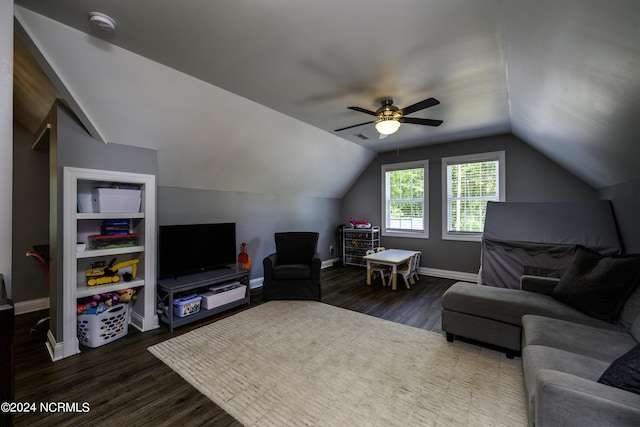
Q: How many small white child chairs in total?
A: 4